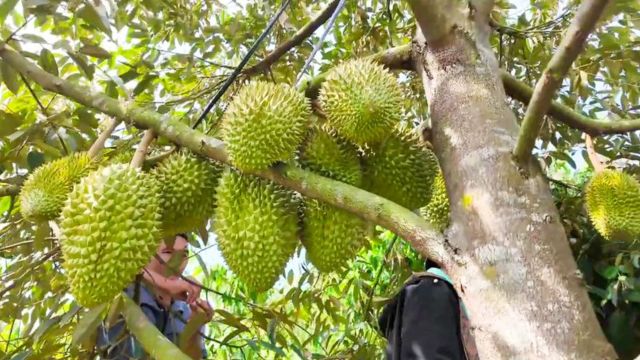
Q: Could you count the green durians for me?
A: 11